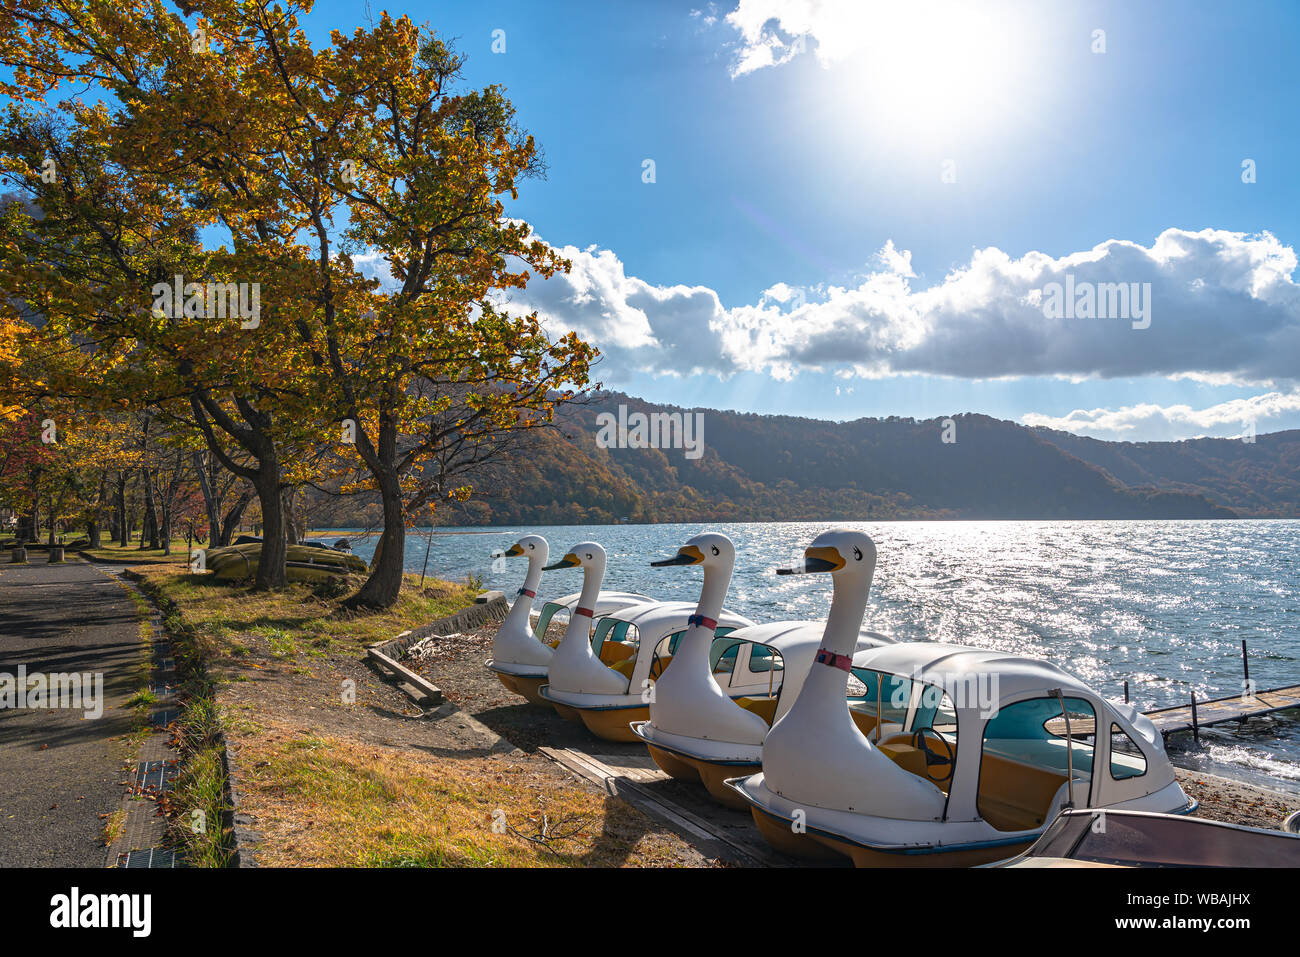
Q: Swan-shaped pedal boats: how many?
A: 4